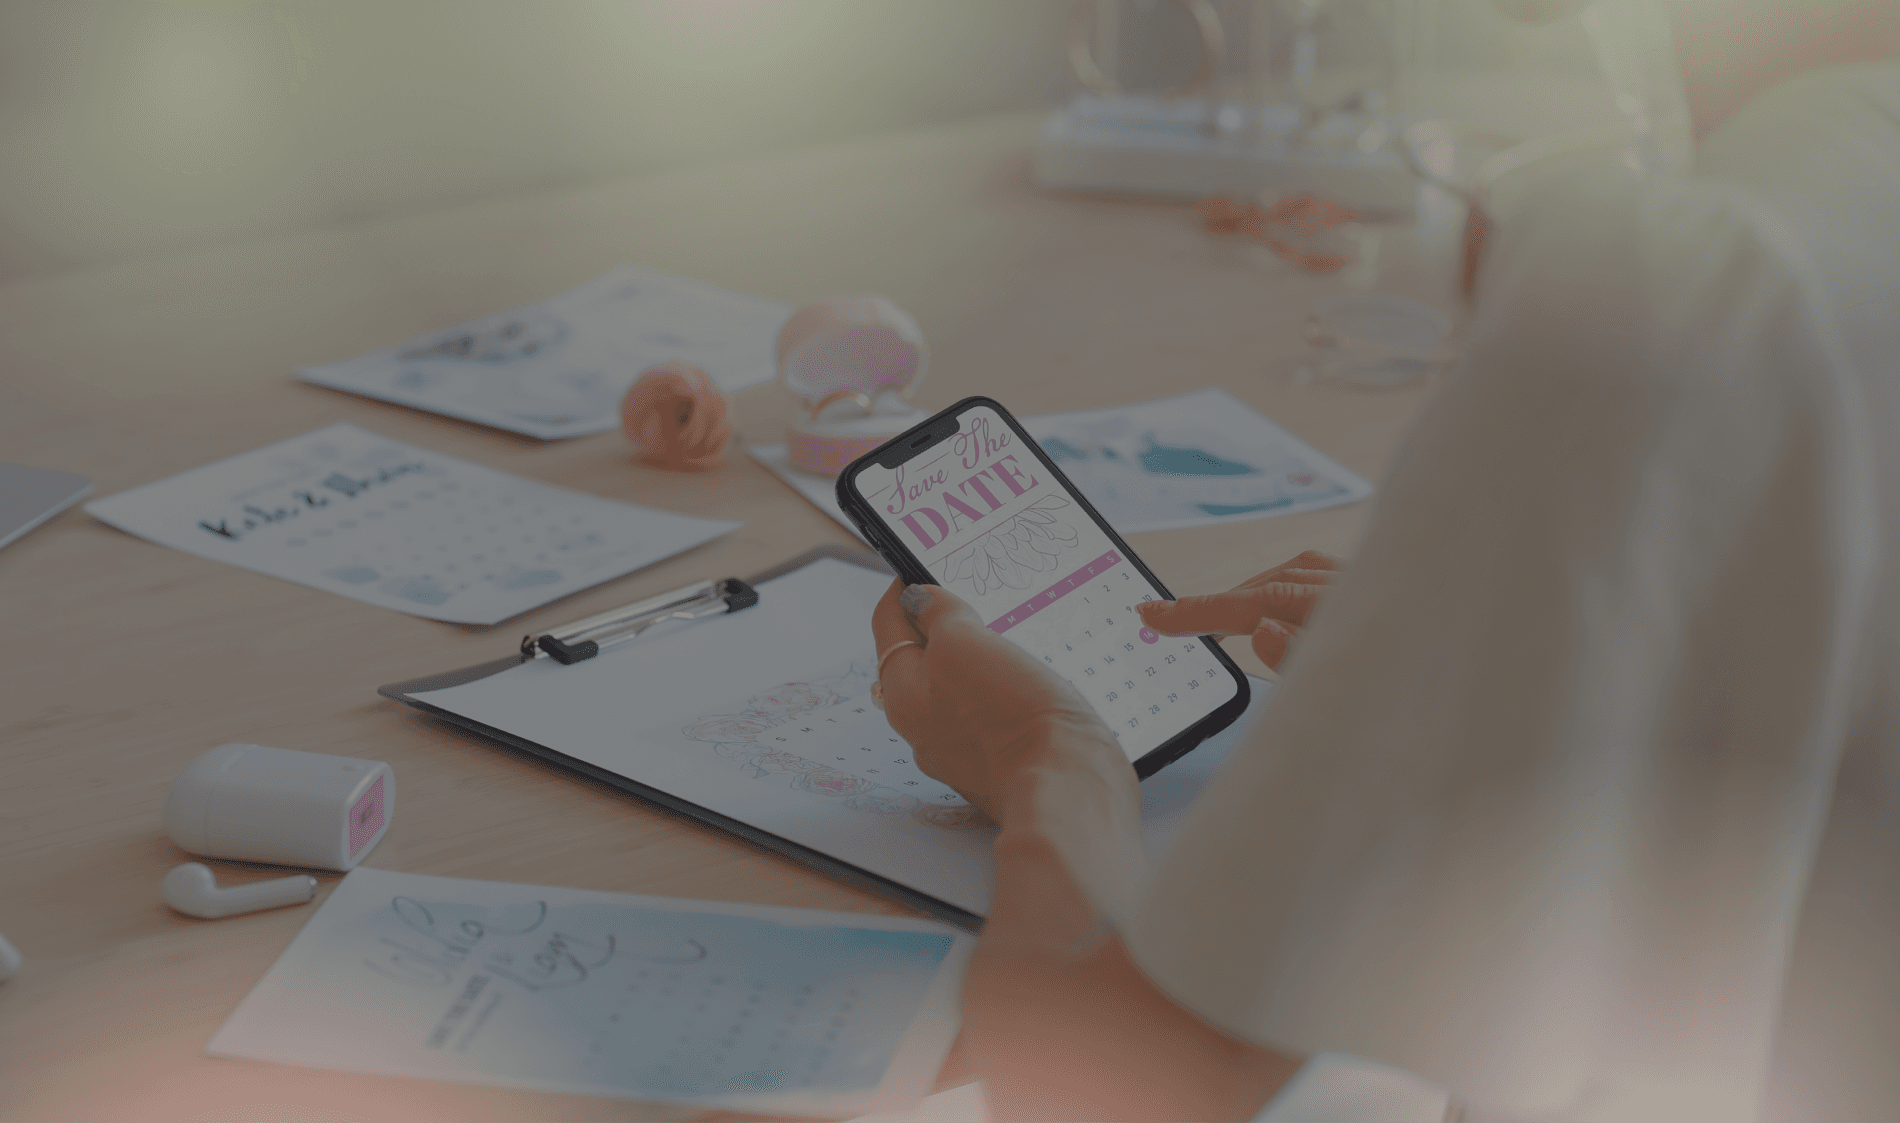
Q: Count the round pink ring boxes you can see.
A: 1